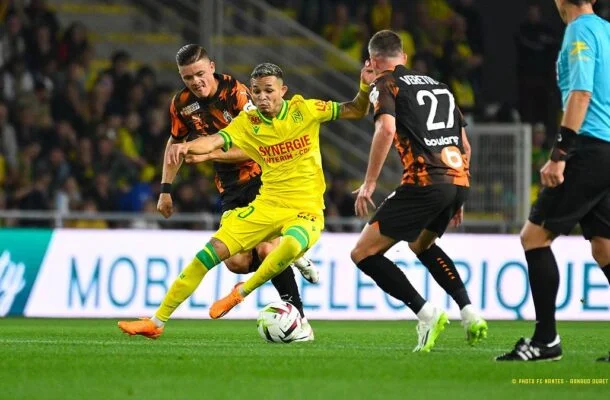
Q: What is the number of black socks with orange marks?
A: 1